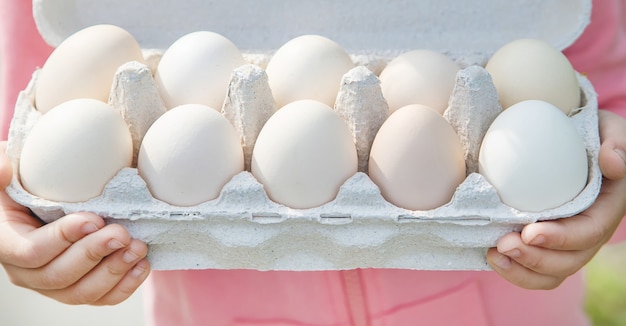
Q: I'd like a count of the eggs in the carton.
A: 10